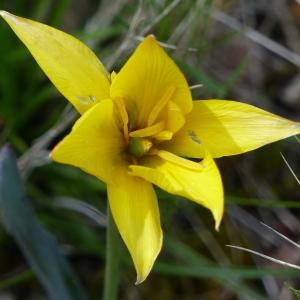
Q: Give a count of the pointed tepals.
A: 6